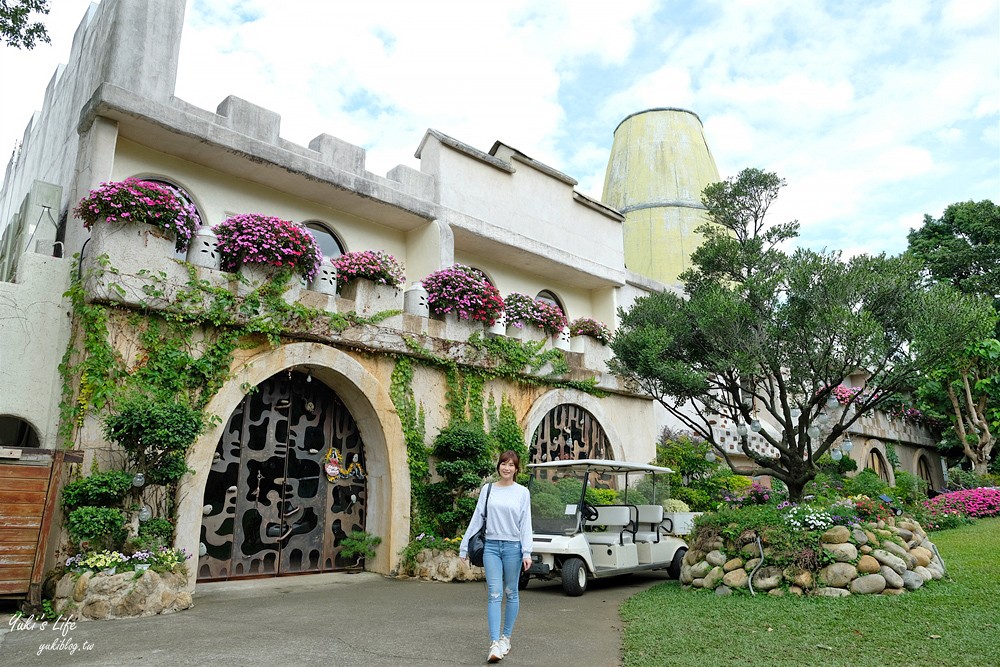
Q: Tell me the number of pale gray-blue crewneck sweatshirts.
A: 1